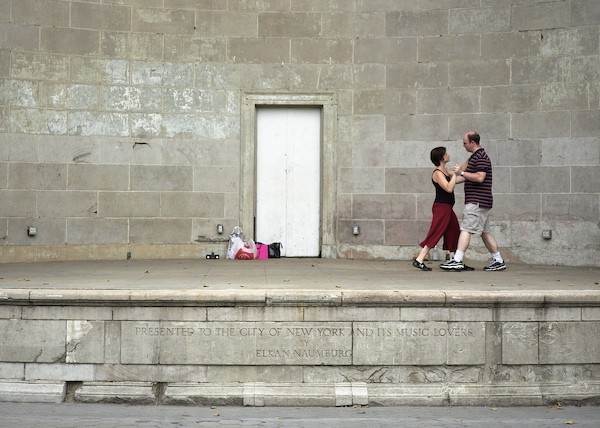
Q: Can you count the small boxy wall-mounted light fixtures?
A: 4